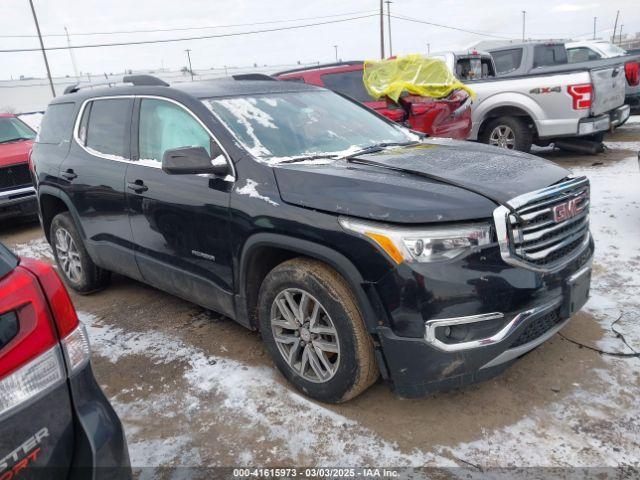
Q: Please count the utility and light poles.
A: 11